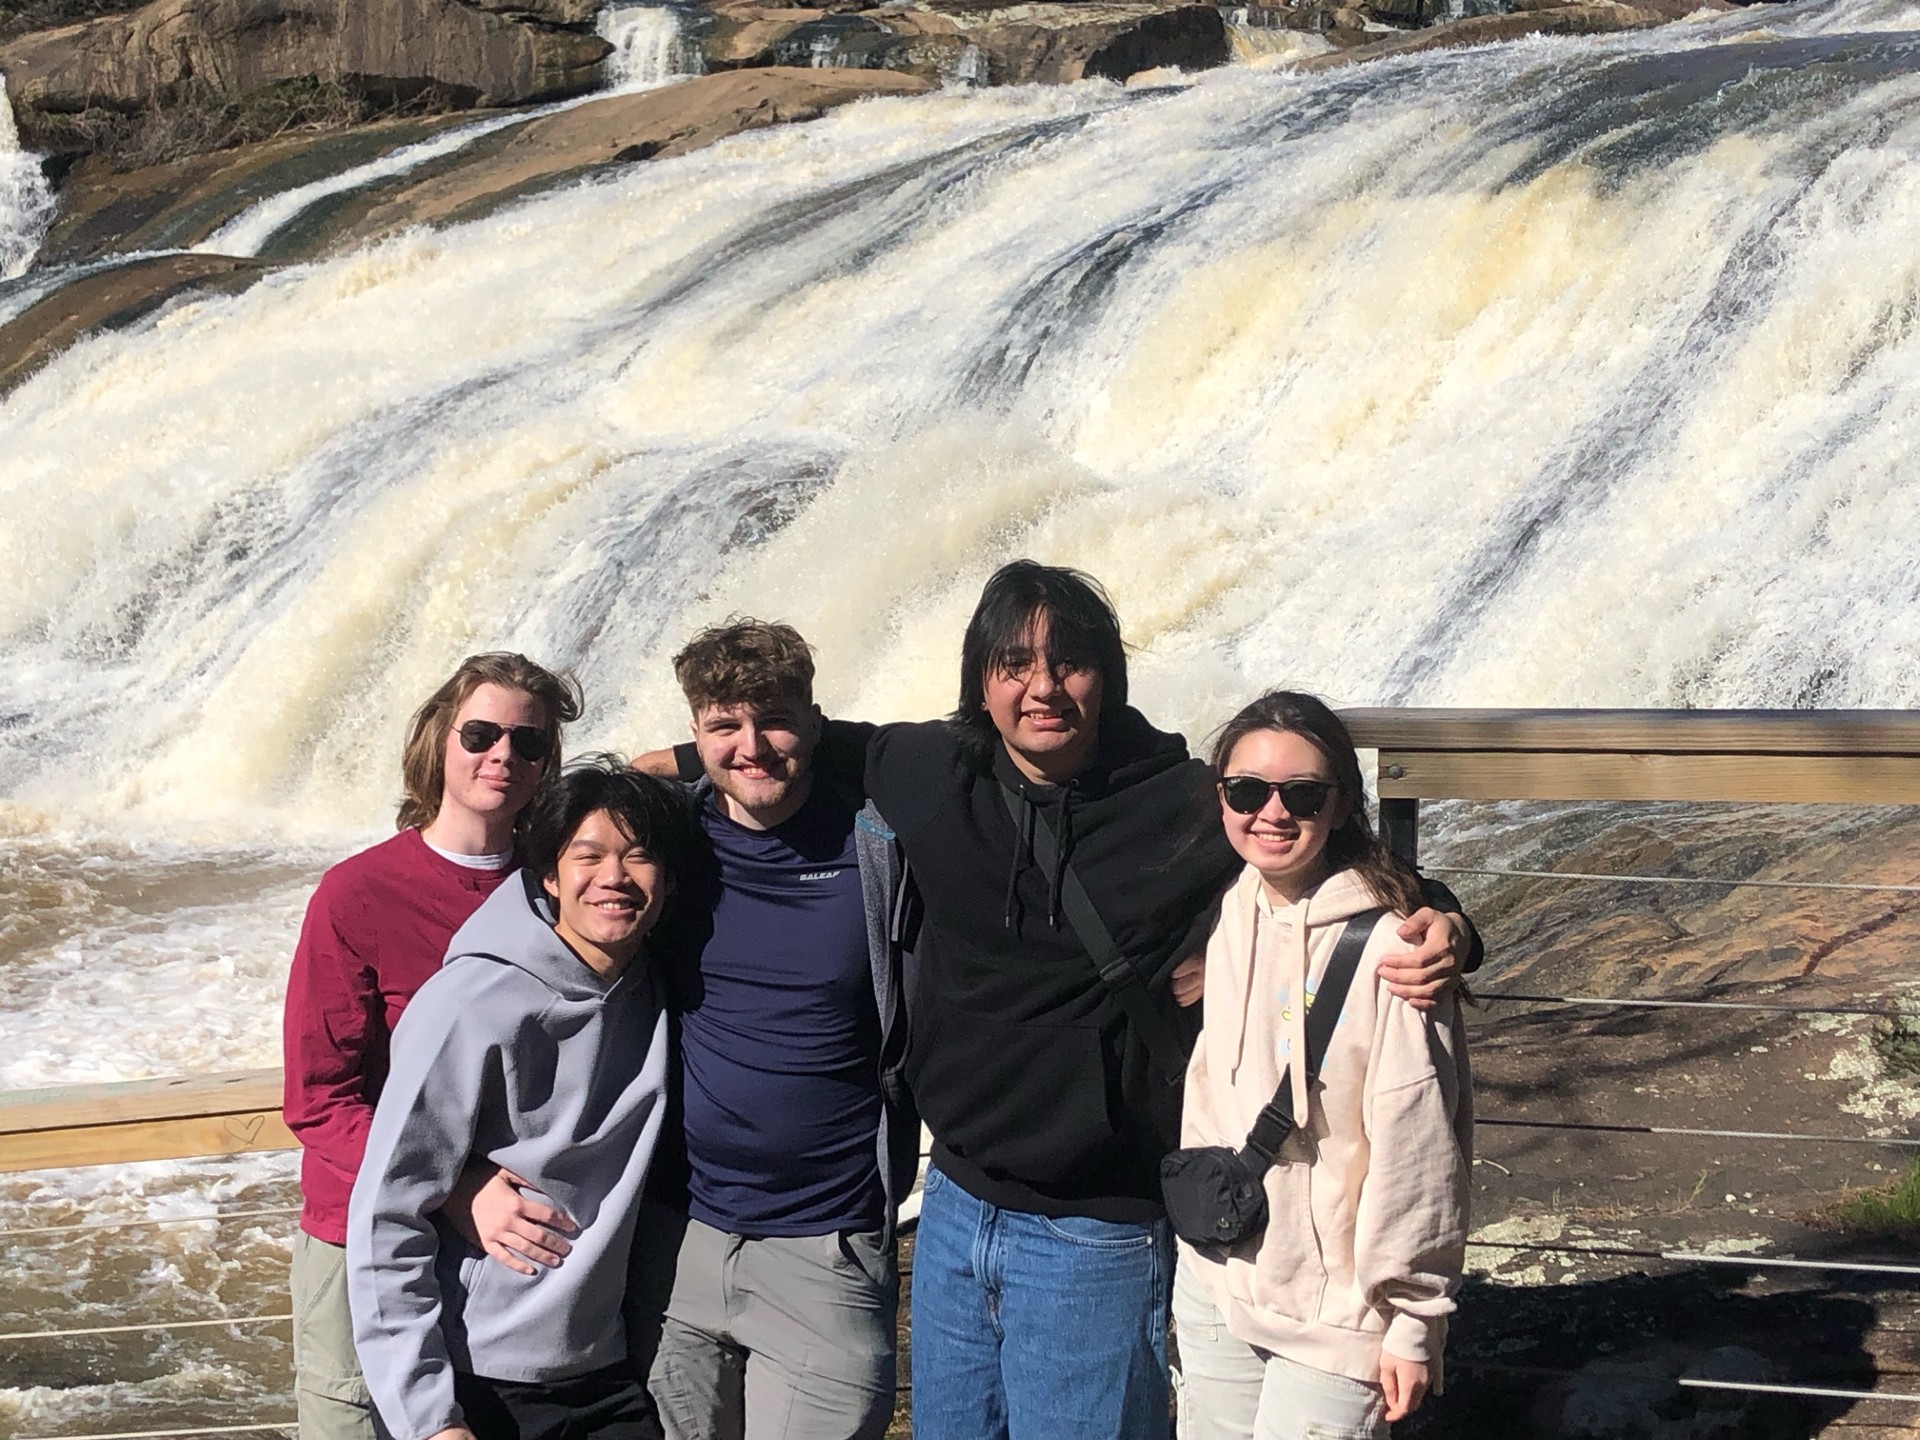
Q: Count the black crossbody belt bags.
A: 1